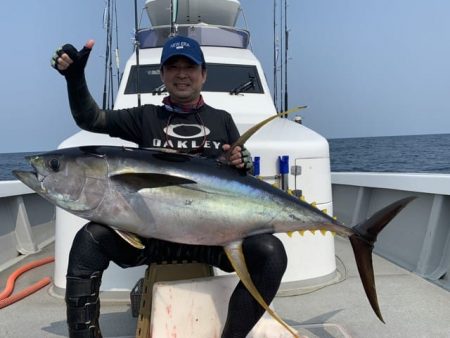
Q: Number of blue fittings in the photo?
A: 2